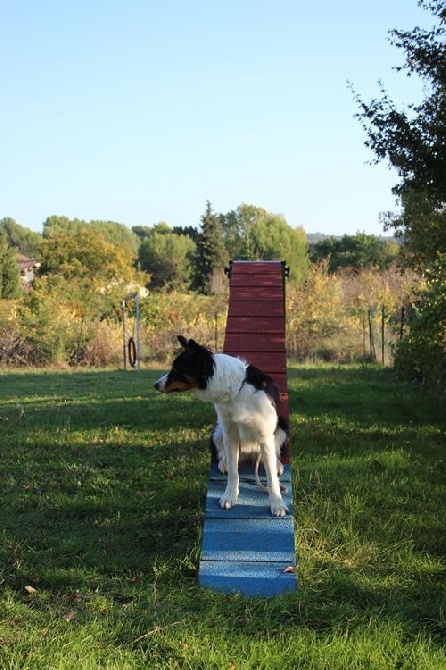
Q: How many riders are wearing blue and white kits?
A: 0